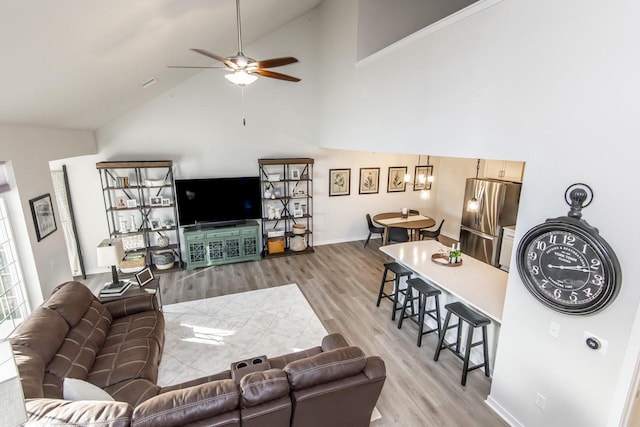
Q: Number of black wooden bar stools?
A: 3